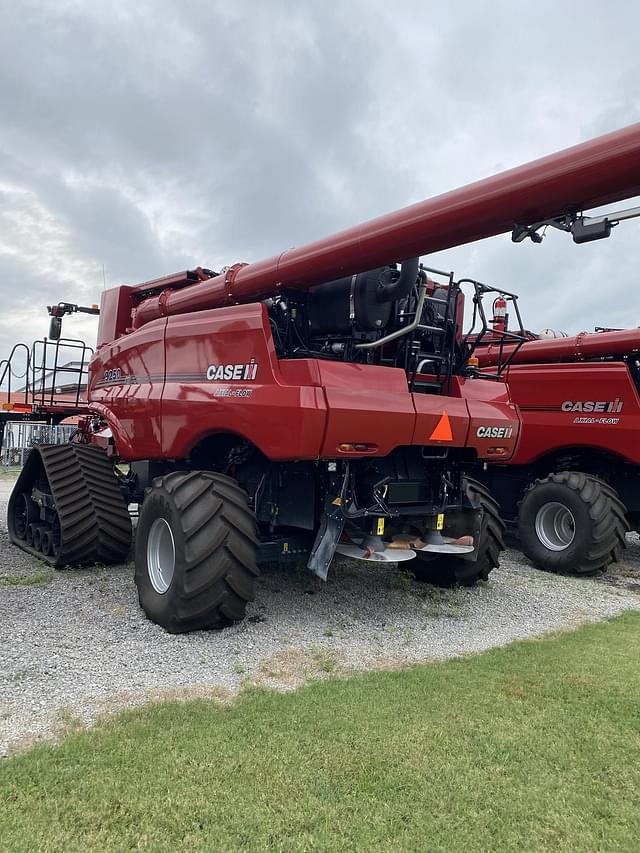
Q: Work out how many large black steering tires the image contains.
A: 3